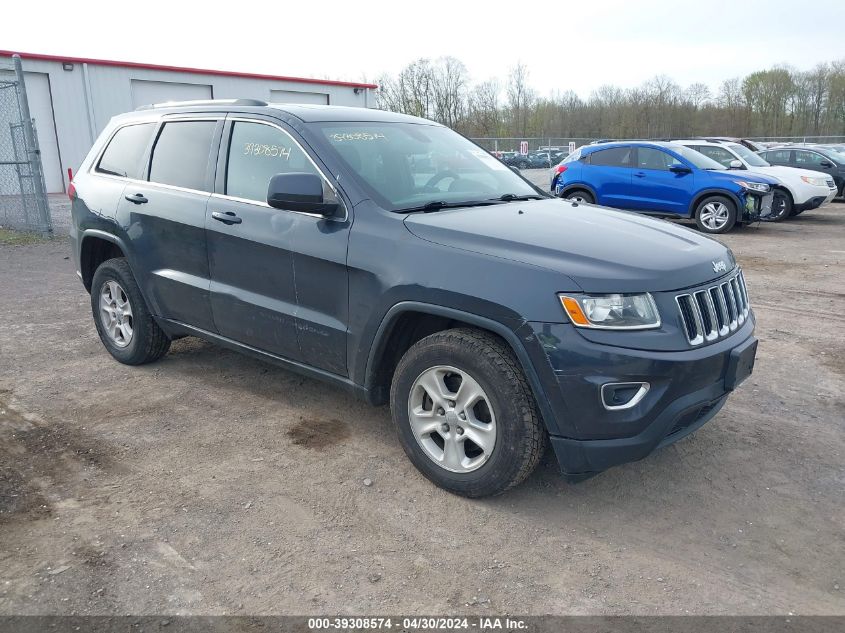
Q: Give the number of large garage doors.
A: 3